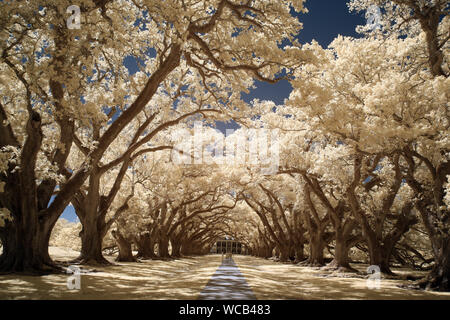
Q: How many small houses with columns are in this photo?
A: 1